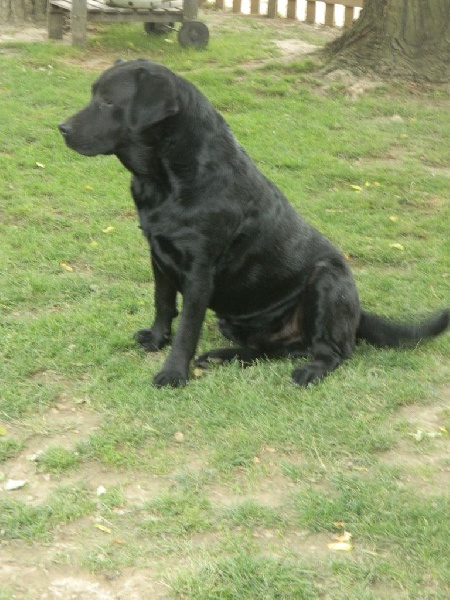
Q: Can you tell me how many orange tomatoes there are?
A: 0